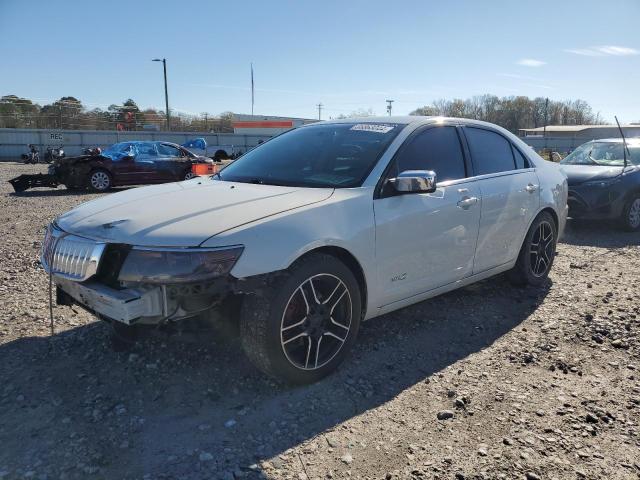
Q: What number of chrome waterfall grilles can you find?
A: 1